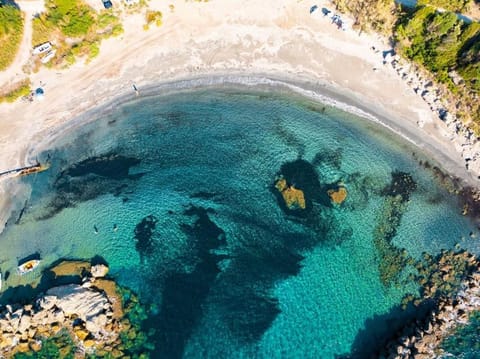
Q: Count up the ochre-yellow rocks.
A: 2